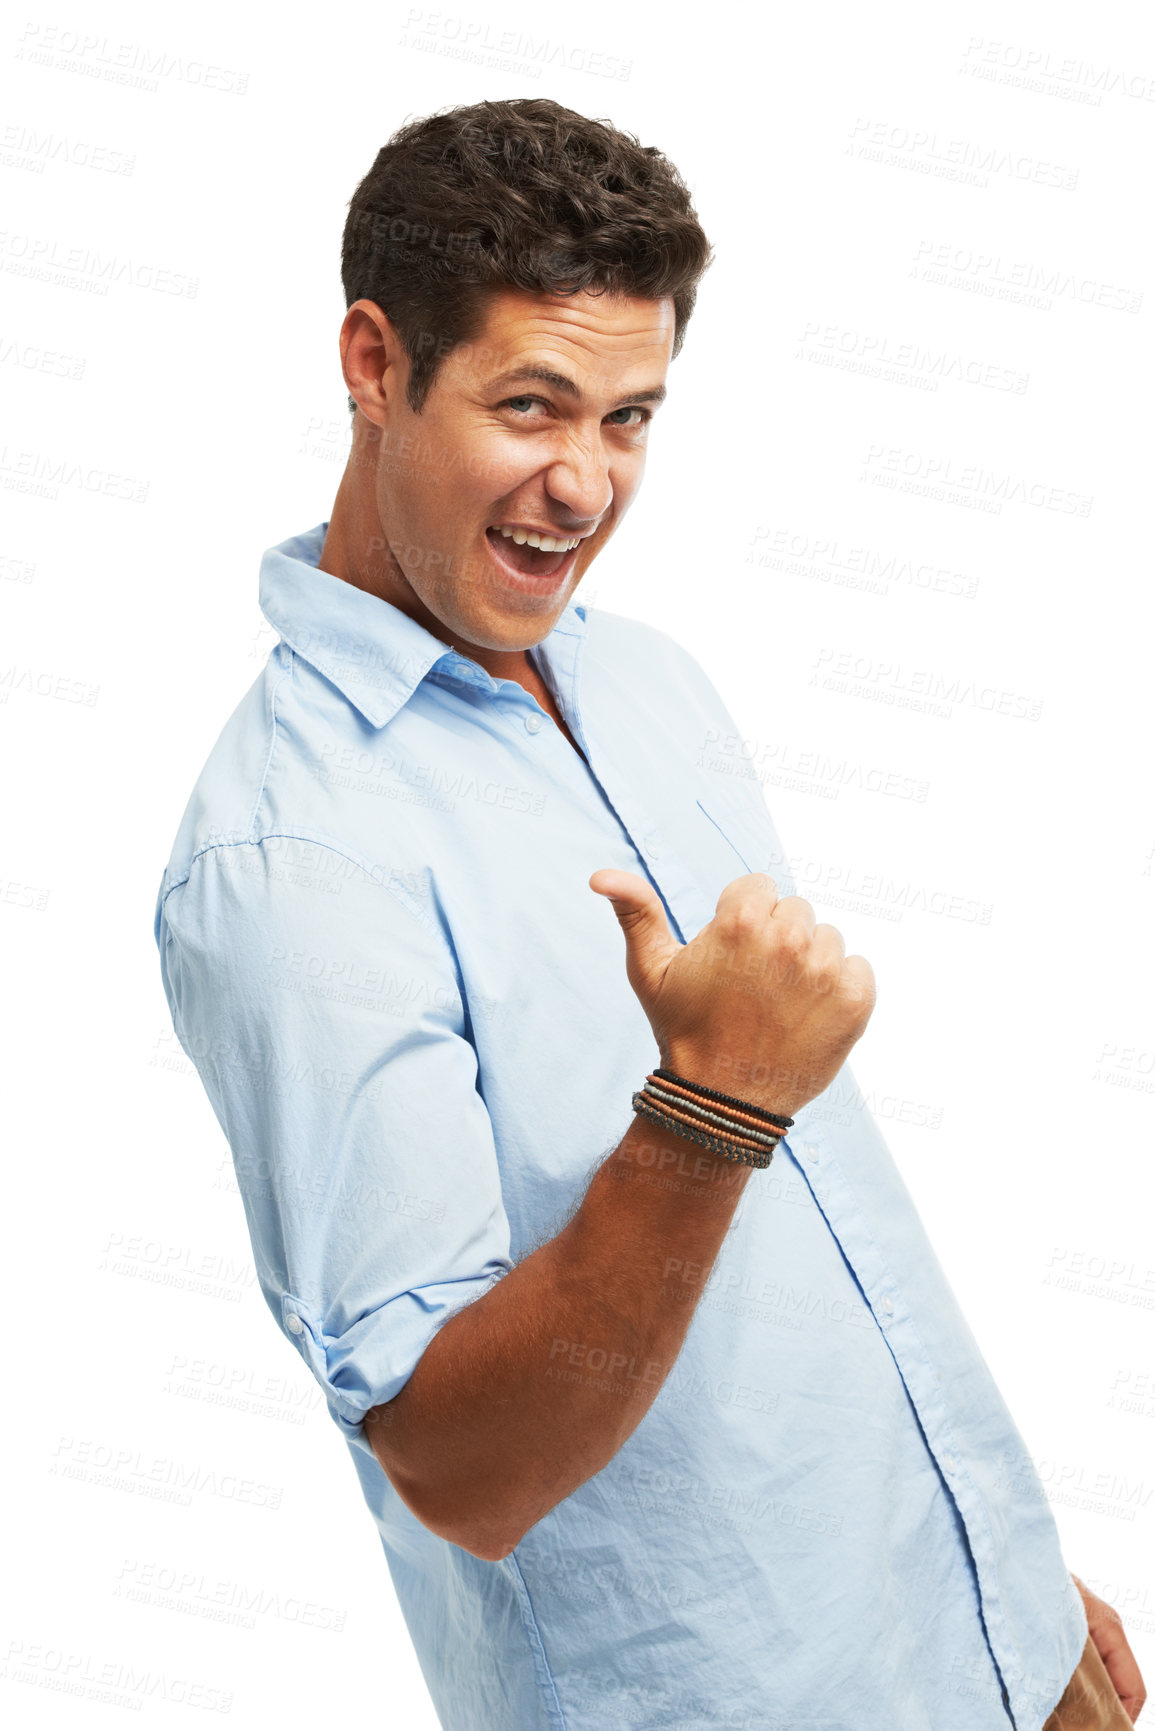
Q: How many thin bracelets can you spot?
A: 4